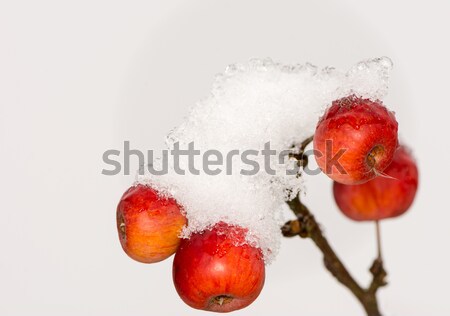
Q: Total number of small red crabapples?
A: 4